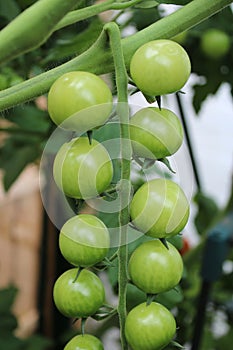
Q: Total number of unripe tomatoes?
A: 11